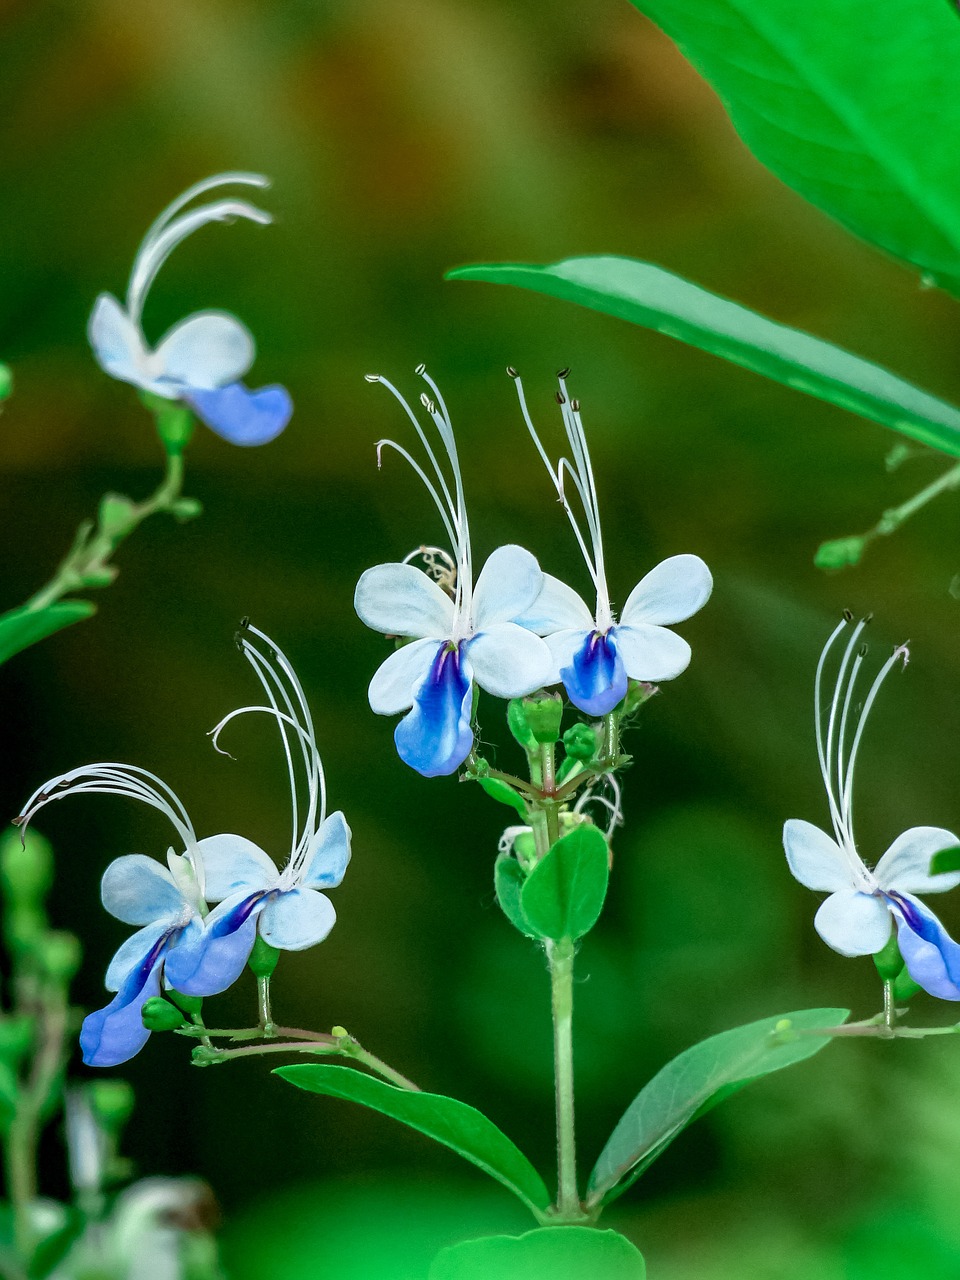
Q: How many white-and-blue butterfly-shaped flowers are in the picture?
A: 6